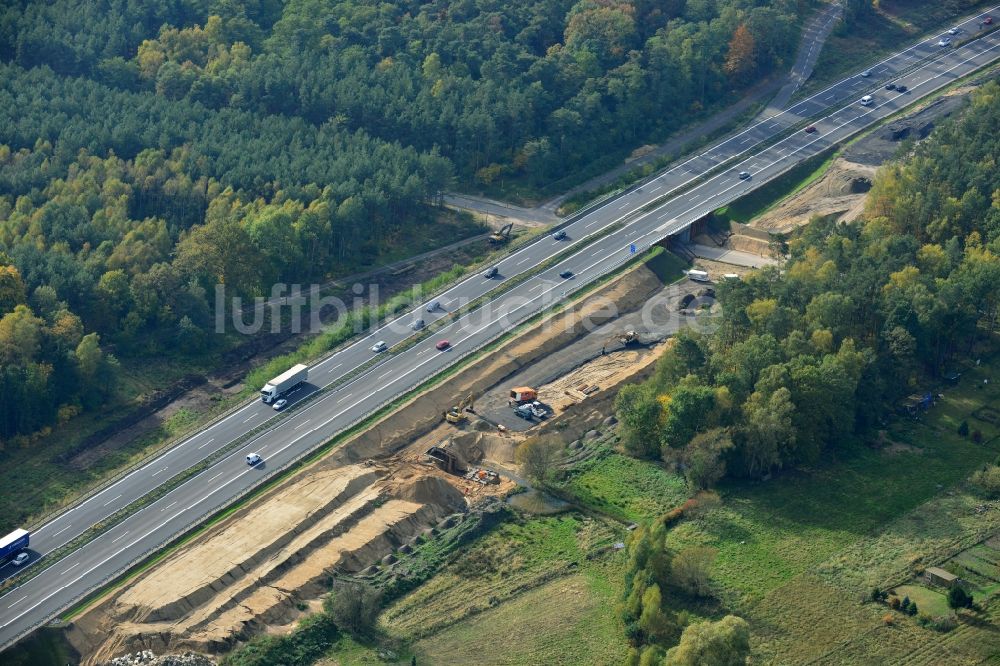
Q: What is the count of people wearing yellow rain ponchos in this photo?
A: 0